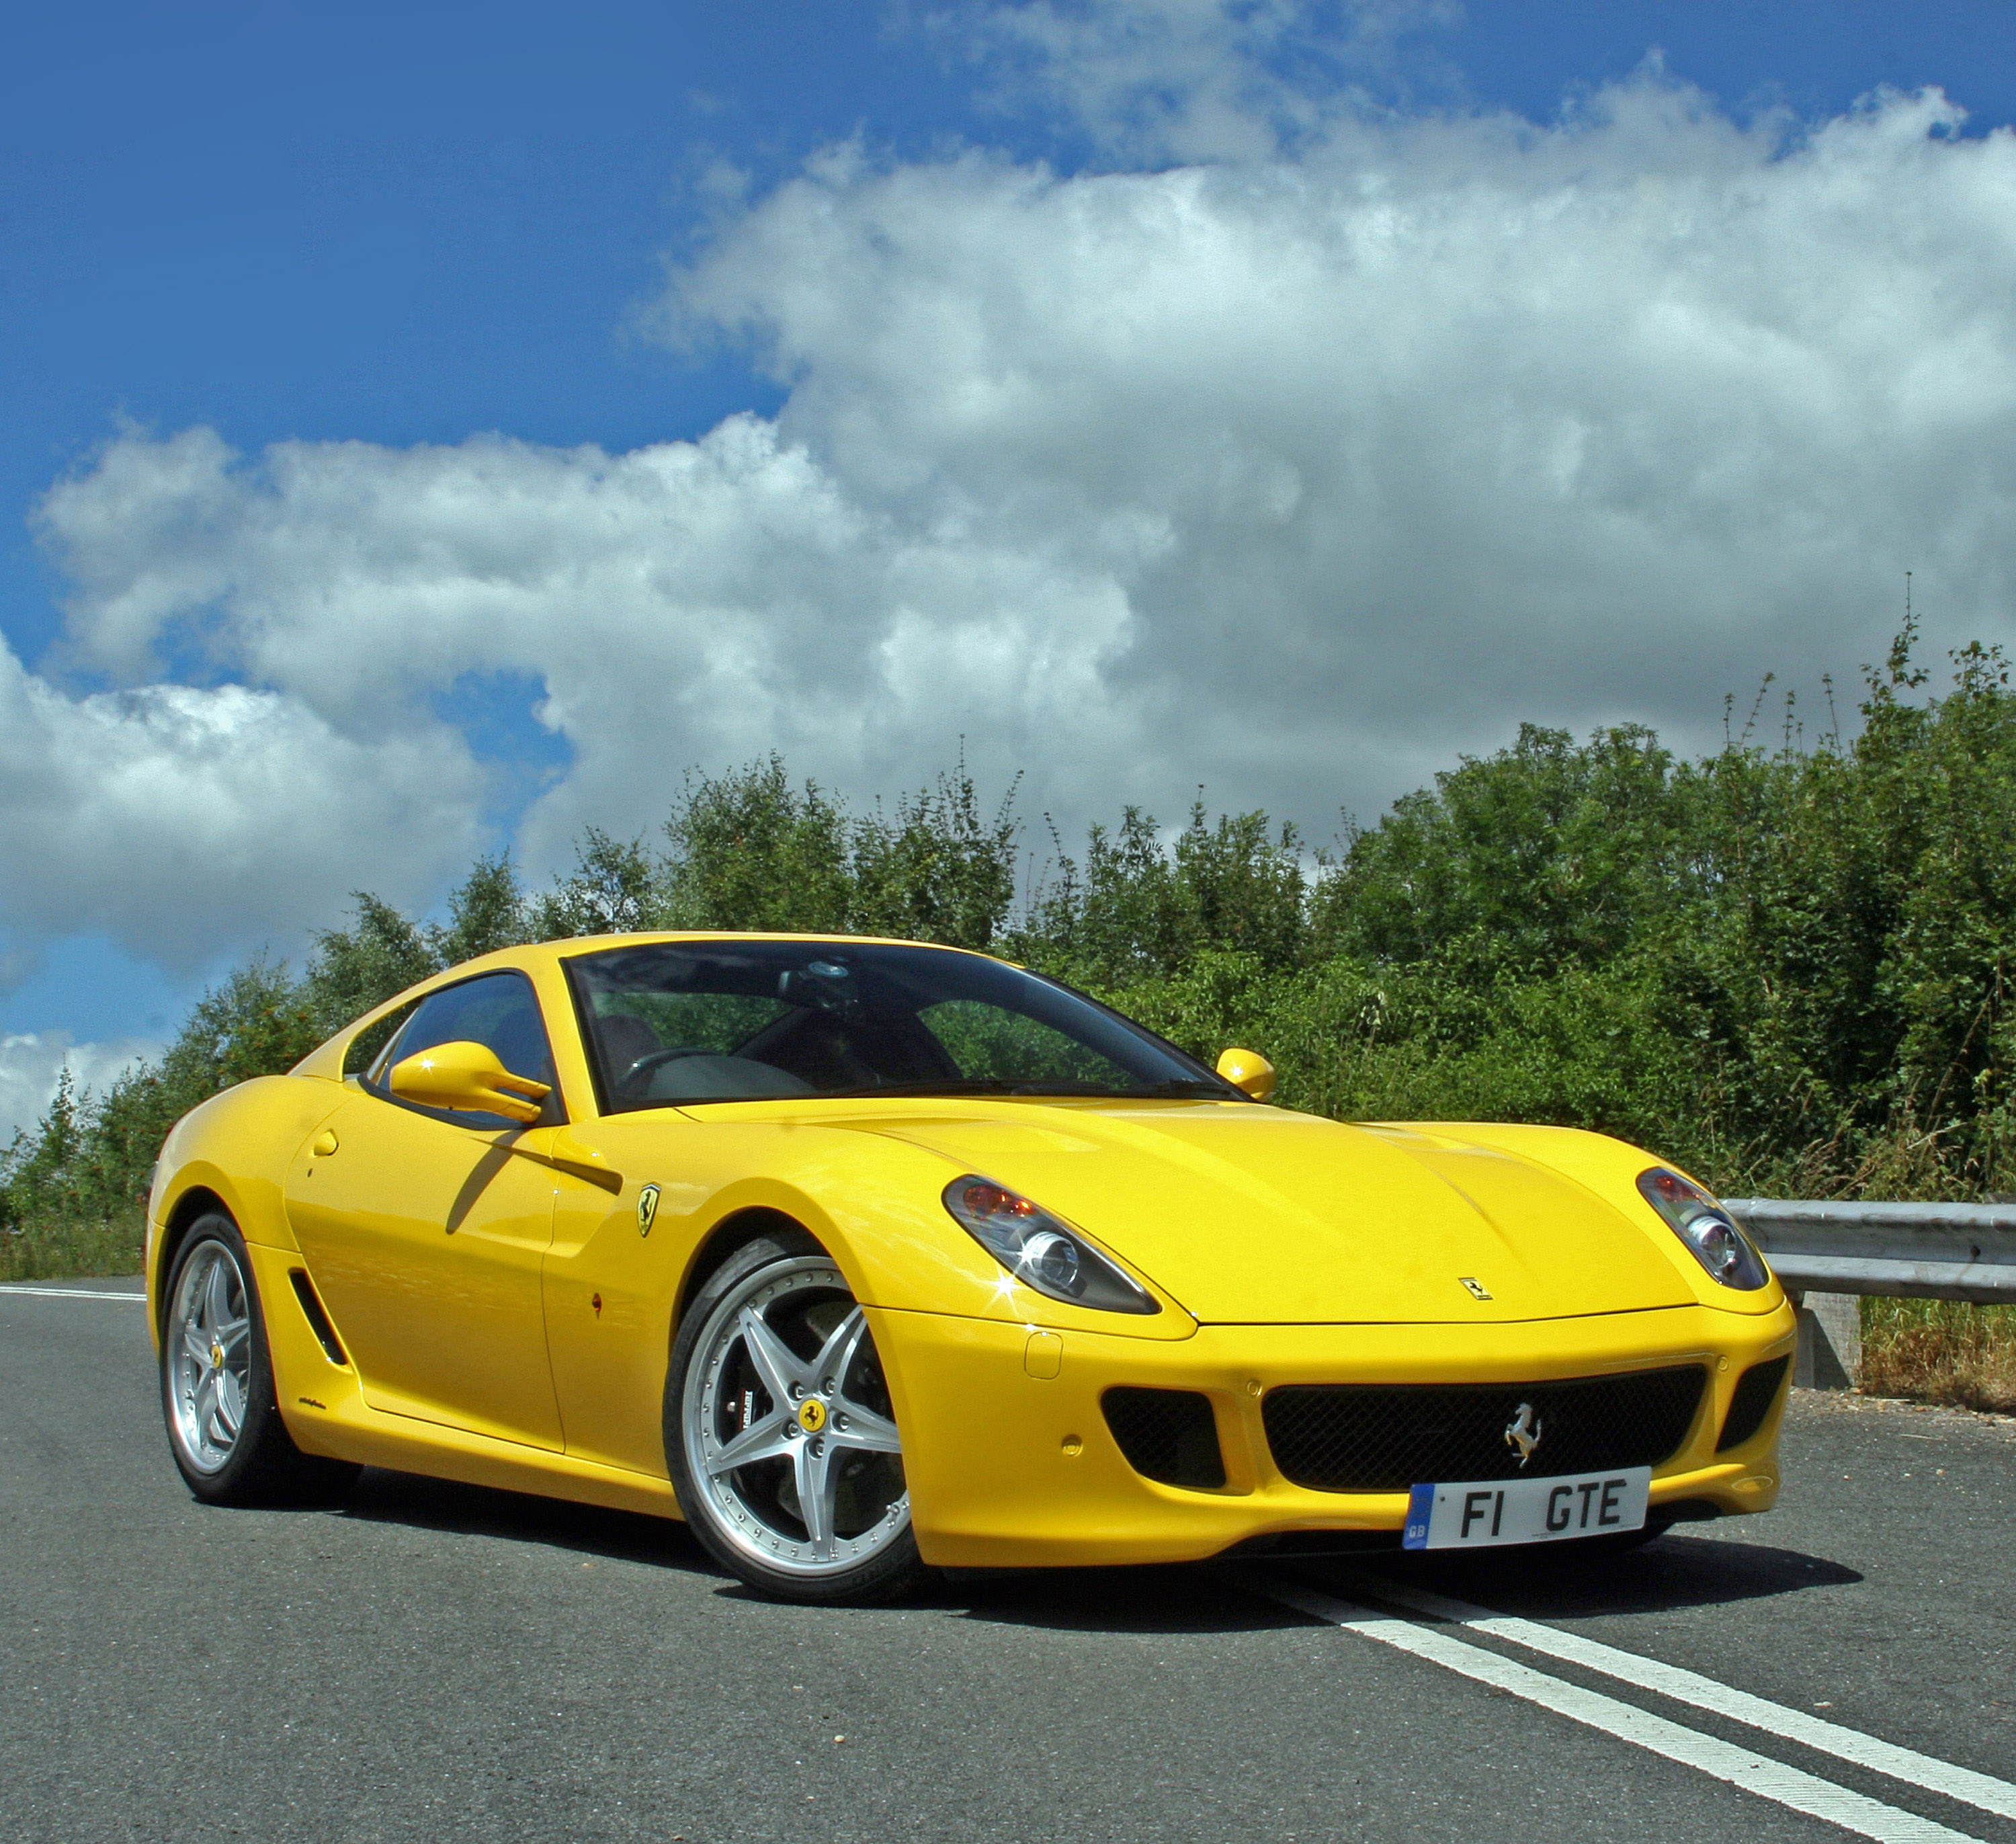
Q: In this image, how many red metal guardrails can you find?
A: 0